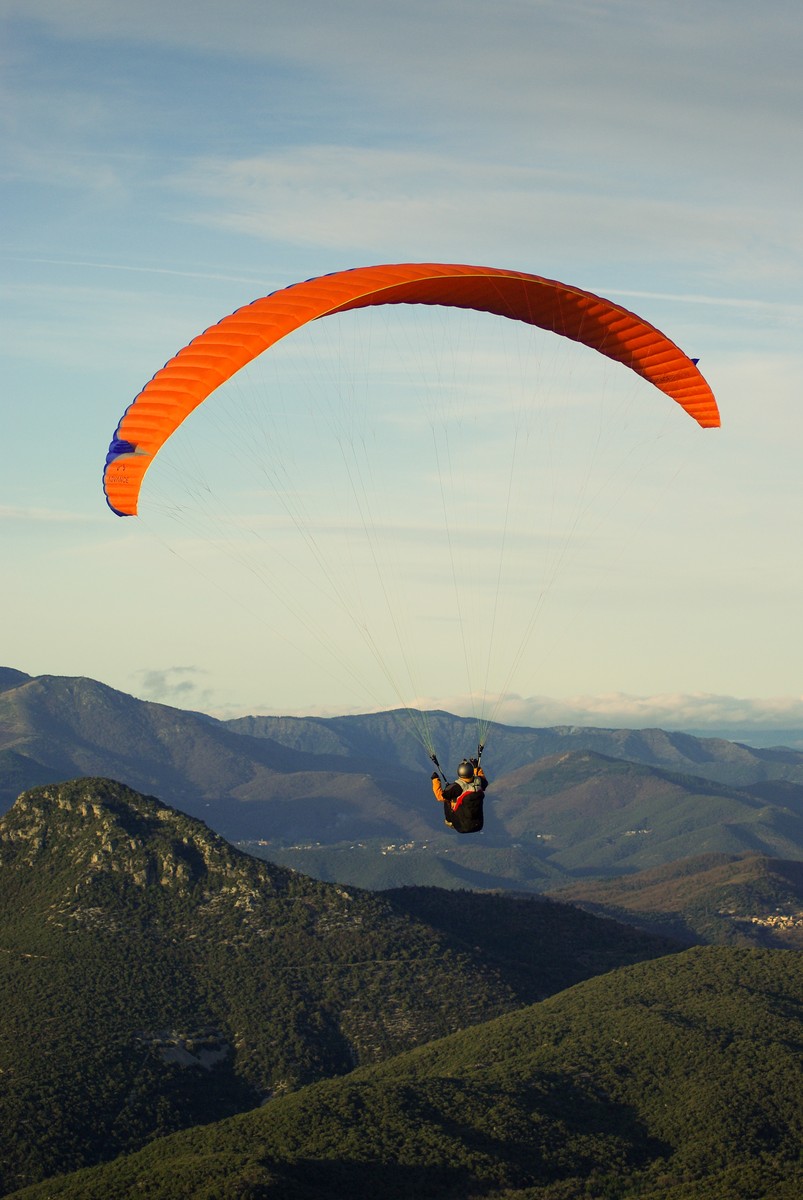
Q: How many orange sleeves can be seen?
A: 2